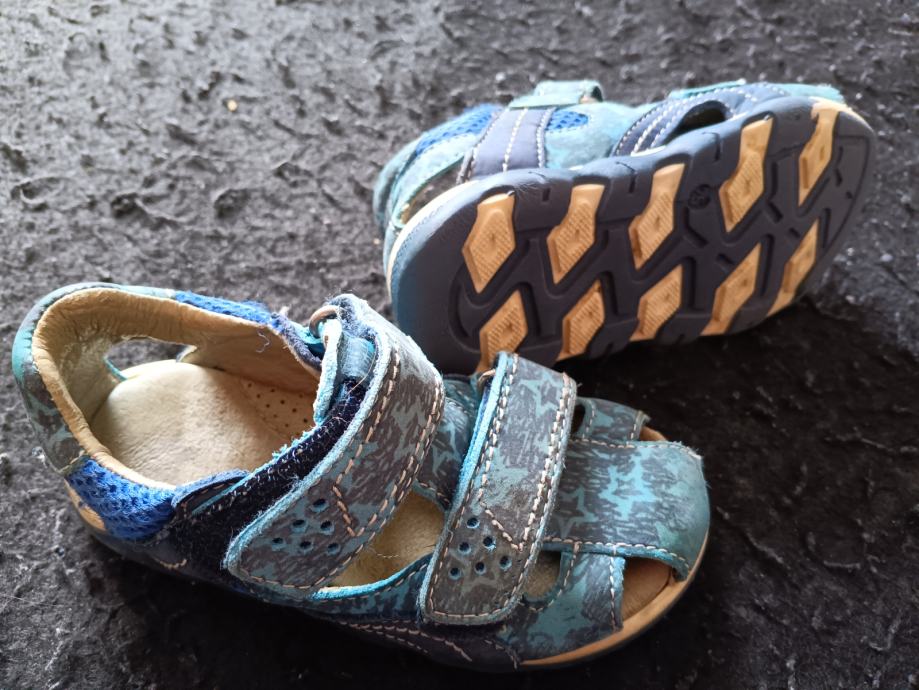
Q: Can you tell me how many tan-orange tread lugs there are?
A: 10